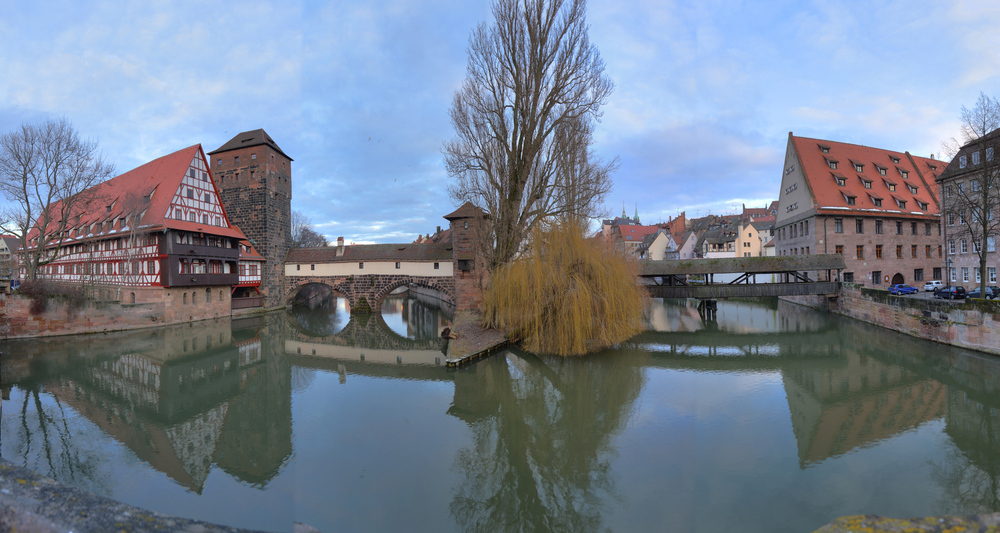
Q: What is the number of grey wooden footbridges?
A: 1